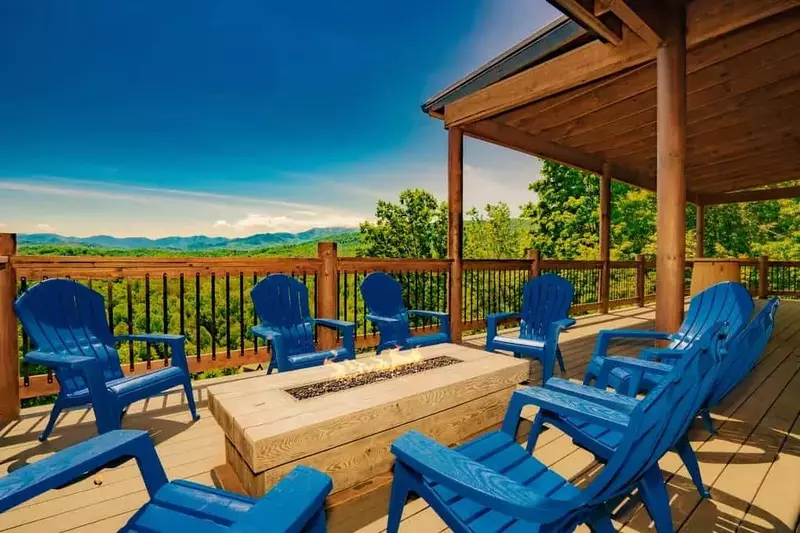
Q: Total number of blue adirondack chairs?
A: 9